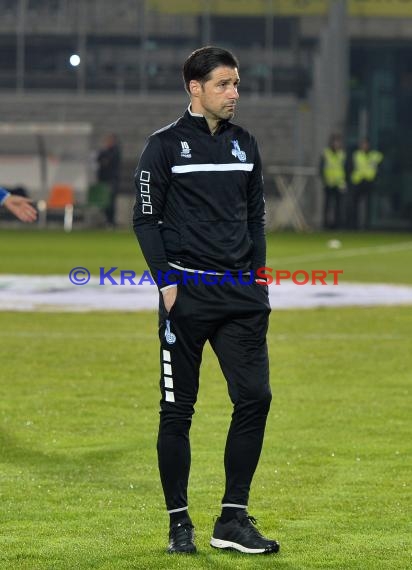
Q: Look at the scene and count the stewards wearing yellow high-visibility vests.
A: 2